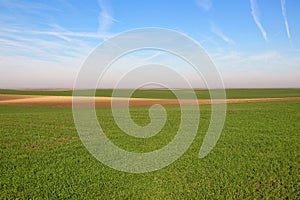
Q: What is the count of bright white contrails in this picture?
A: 2